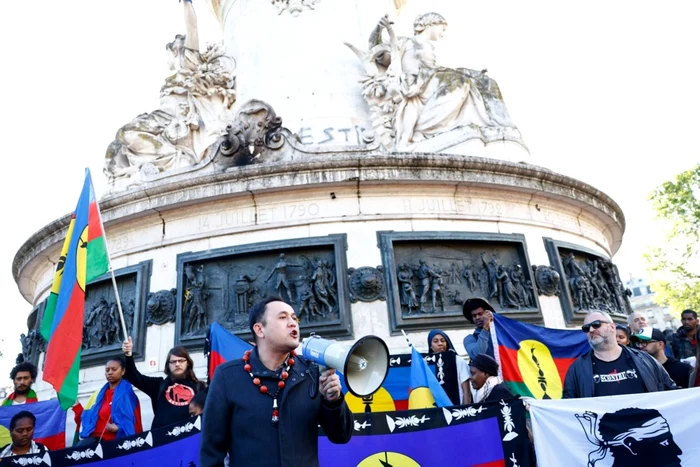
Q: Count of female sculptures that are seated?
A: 2